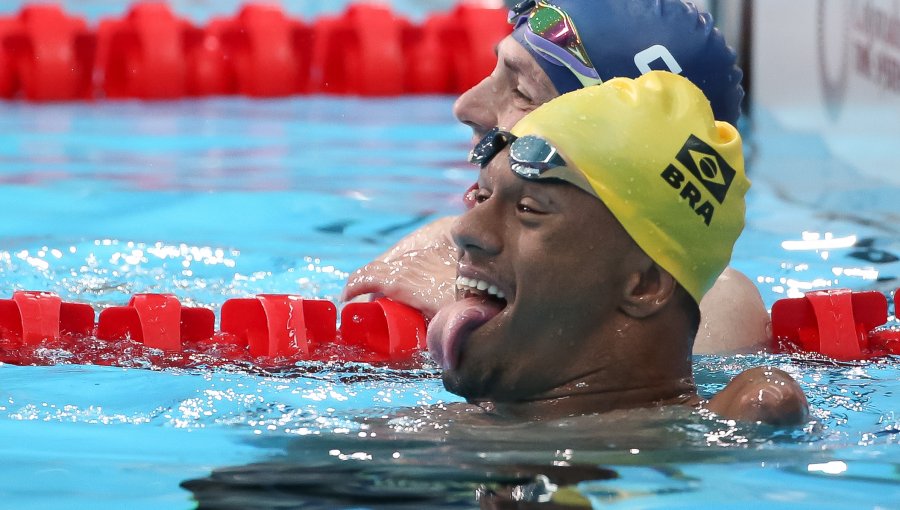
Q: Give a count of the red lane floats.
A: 11